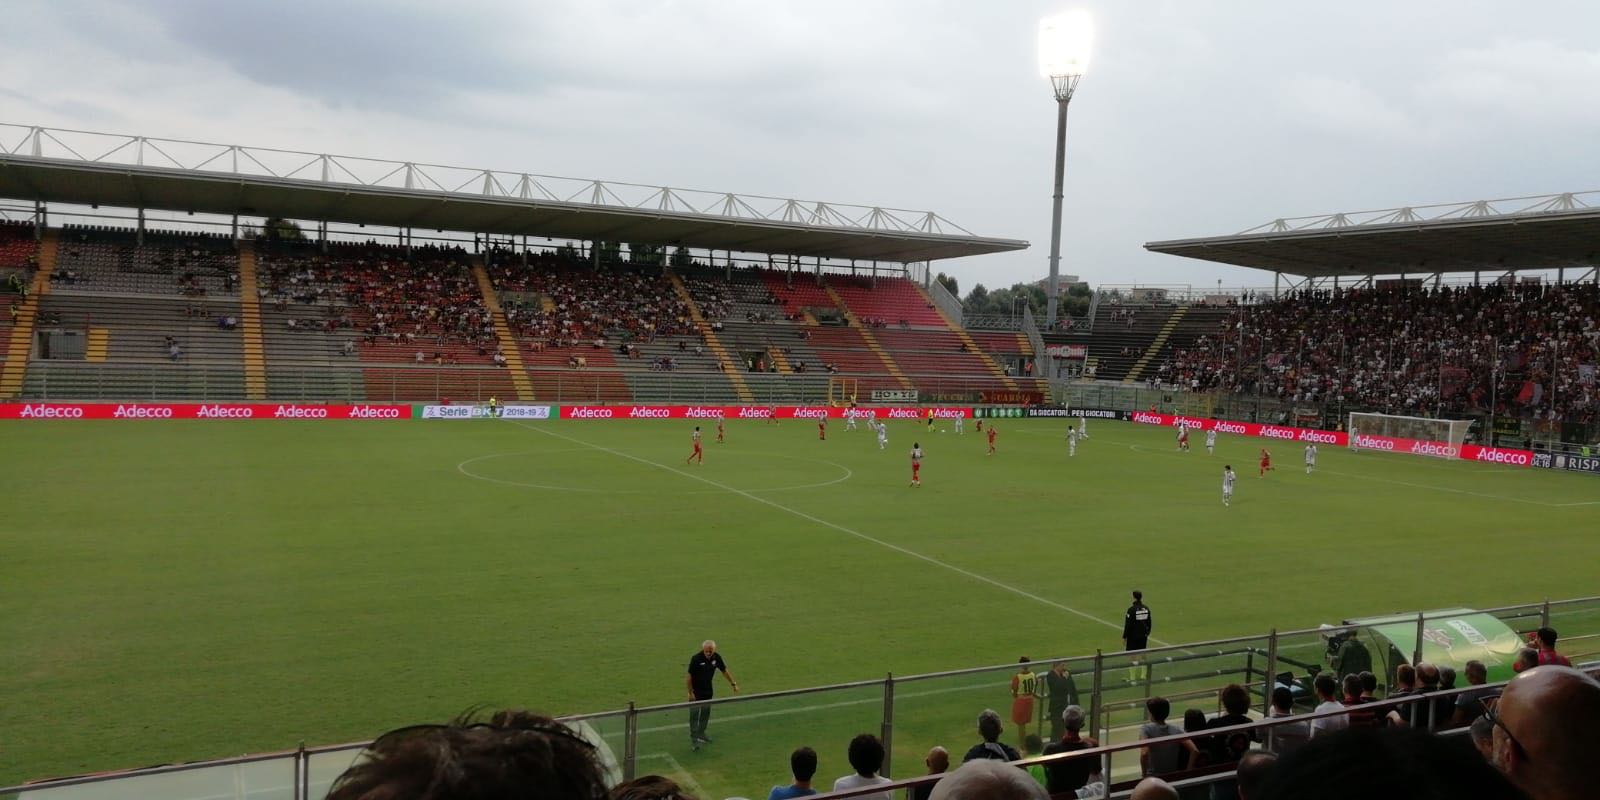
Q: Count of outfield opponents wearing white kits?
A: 10